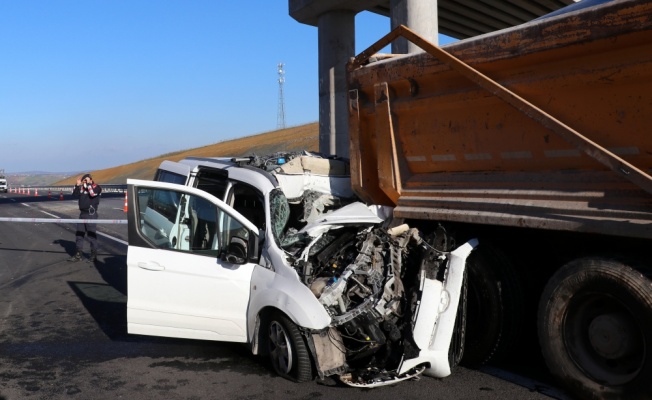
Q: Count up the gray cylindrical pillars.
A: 2